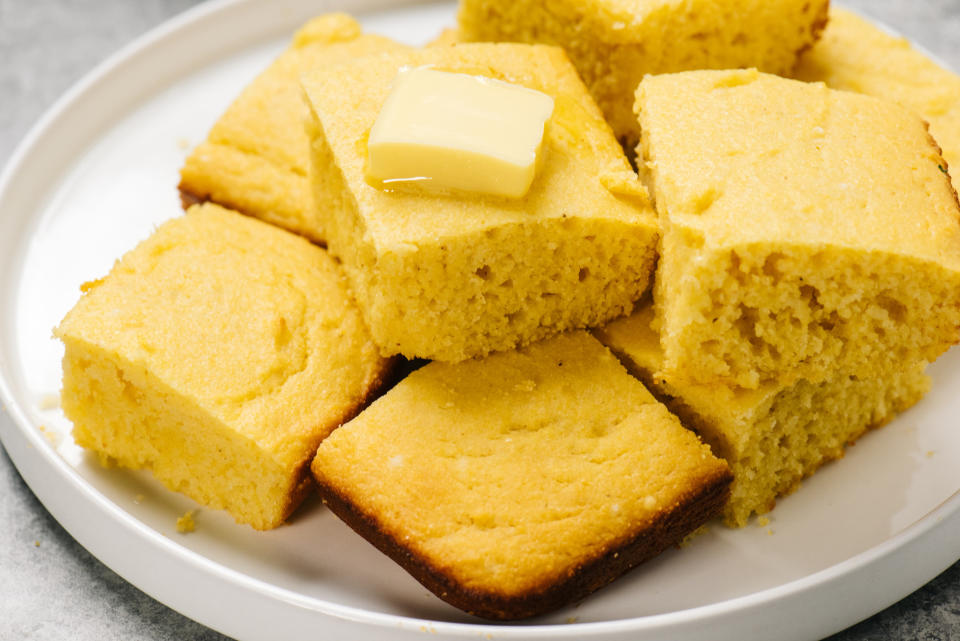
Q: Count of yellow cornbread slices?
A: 8